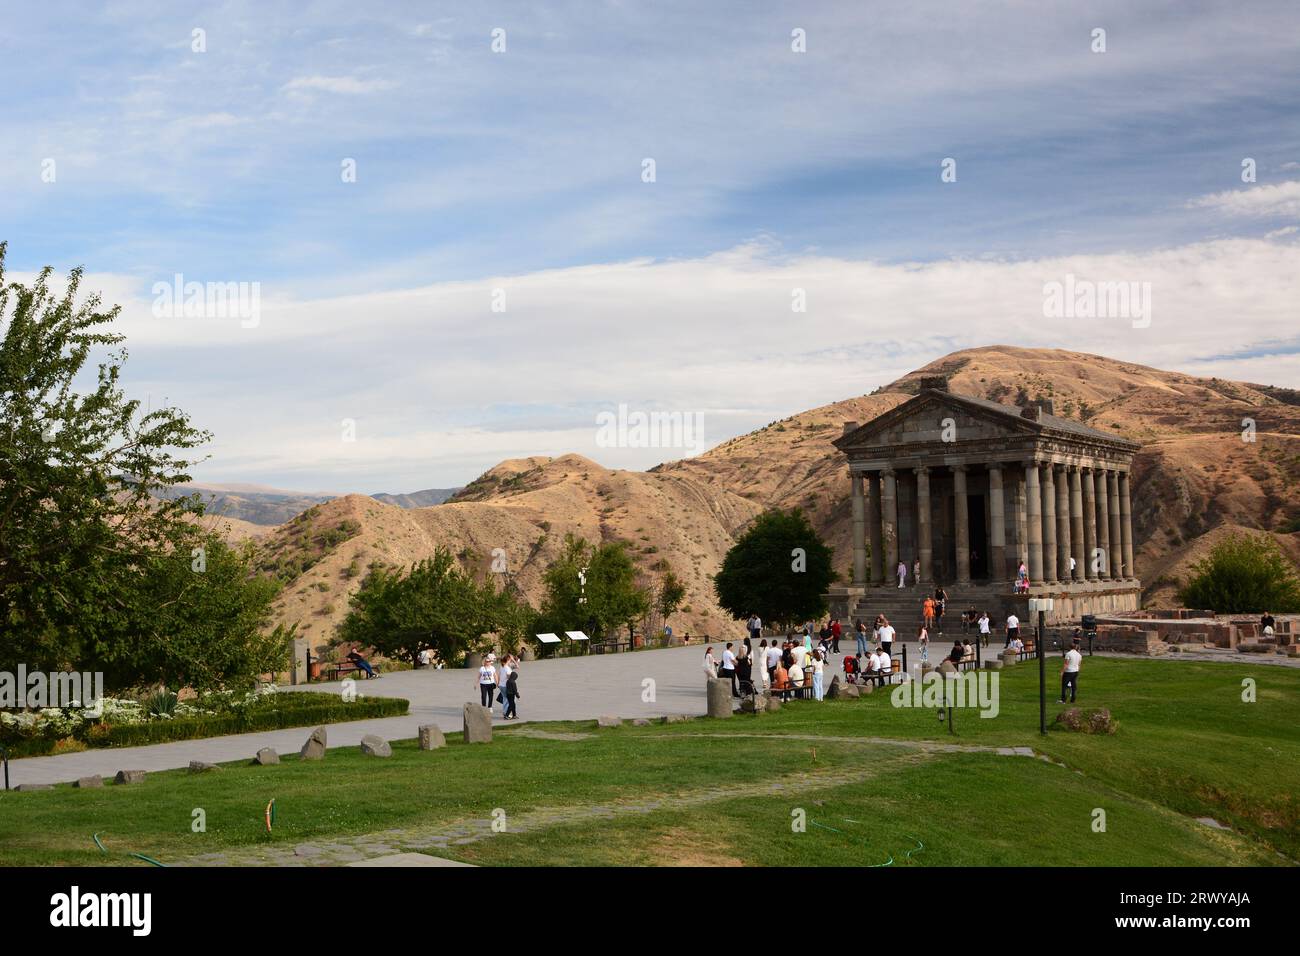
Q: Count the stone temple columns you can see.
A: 14